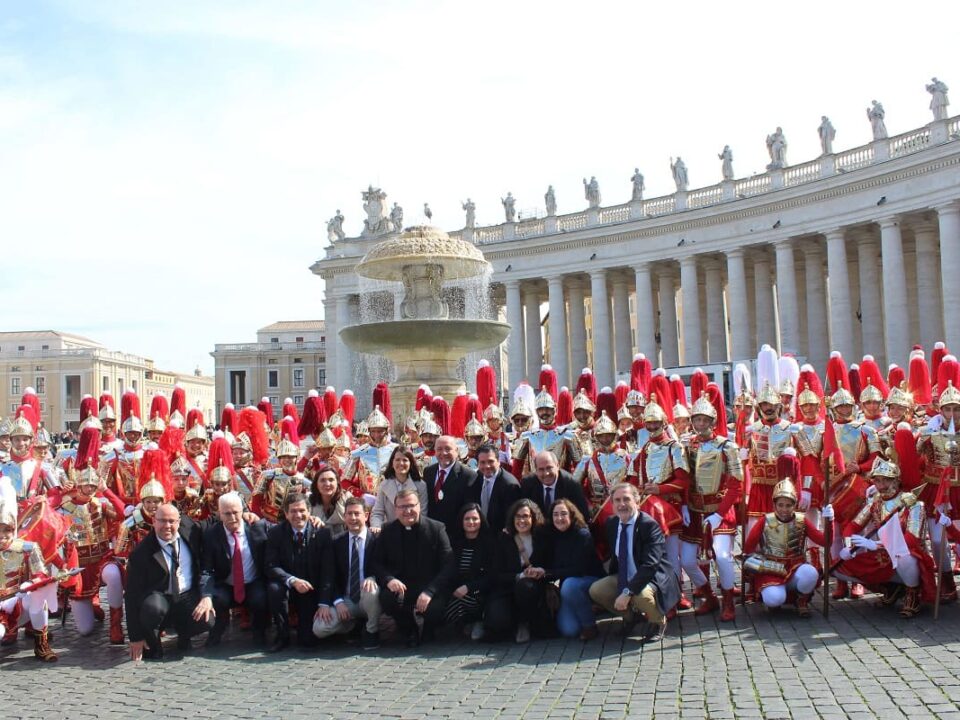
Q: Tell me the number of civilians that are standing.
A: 5